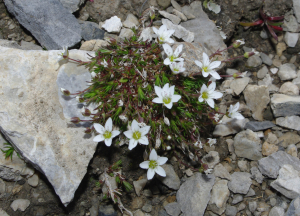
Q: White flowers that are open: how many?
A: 10